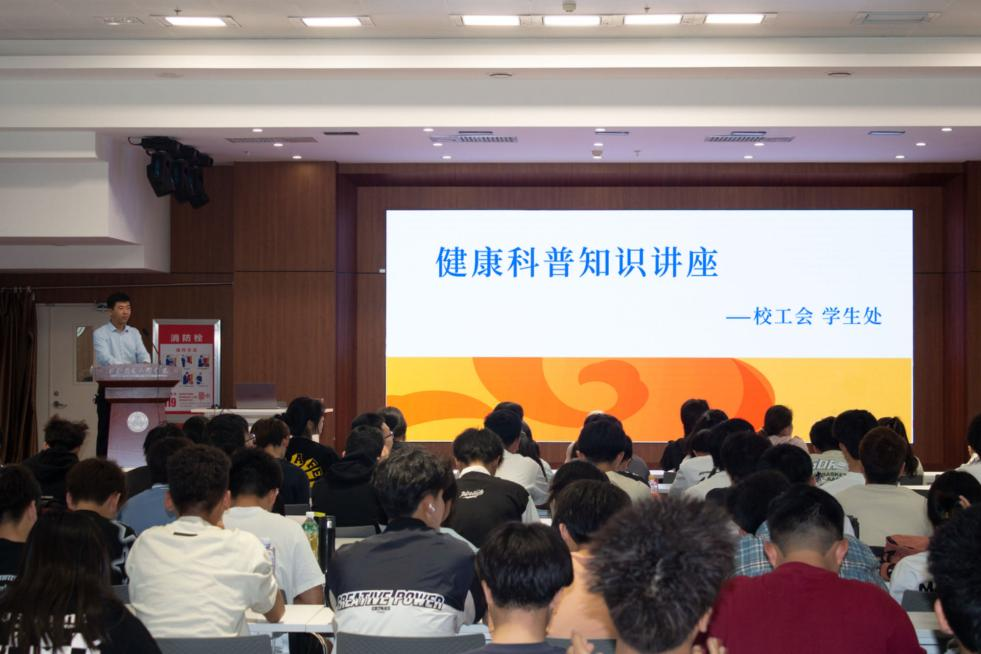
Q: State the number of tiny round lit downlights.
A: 14